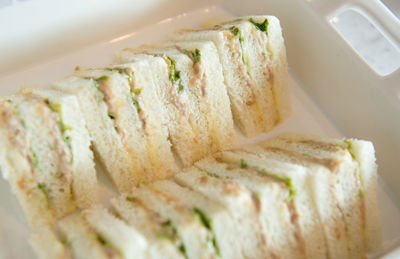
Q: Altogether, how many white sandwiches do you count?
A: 8